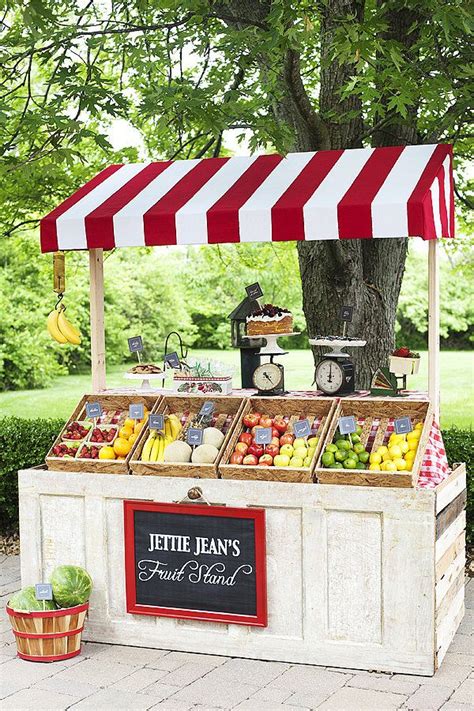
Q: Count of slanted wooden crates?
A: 4